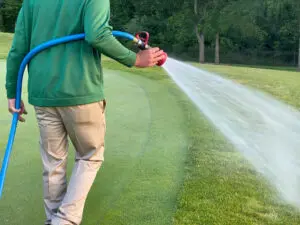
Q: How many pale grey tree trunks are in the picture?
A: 2